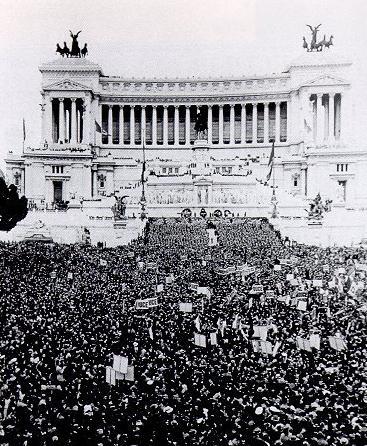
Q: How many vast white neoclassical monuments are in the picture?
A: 1